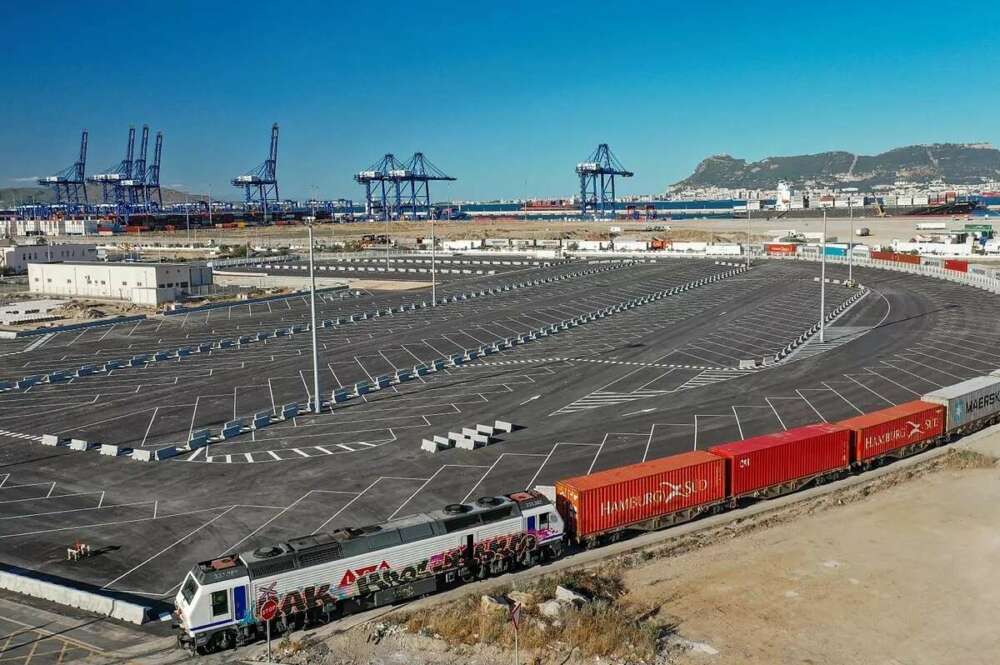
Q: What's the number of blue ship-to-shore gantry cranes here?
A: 8